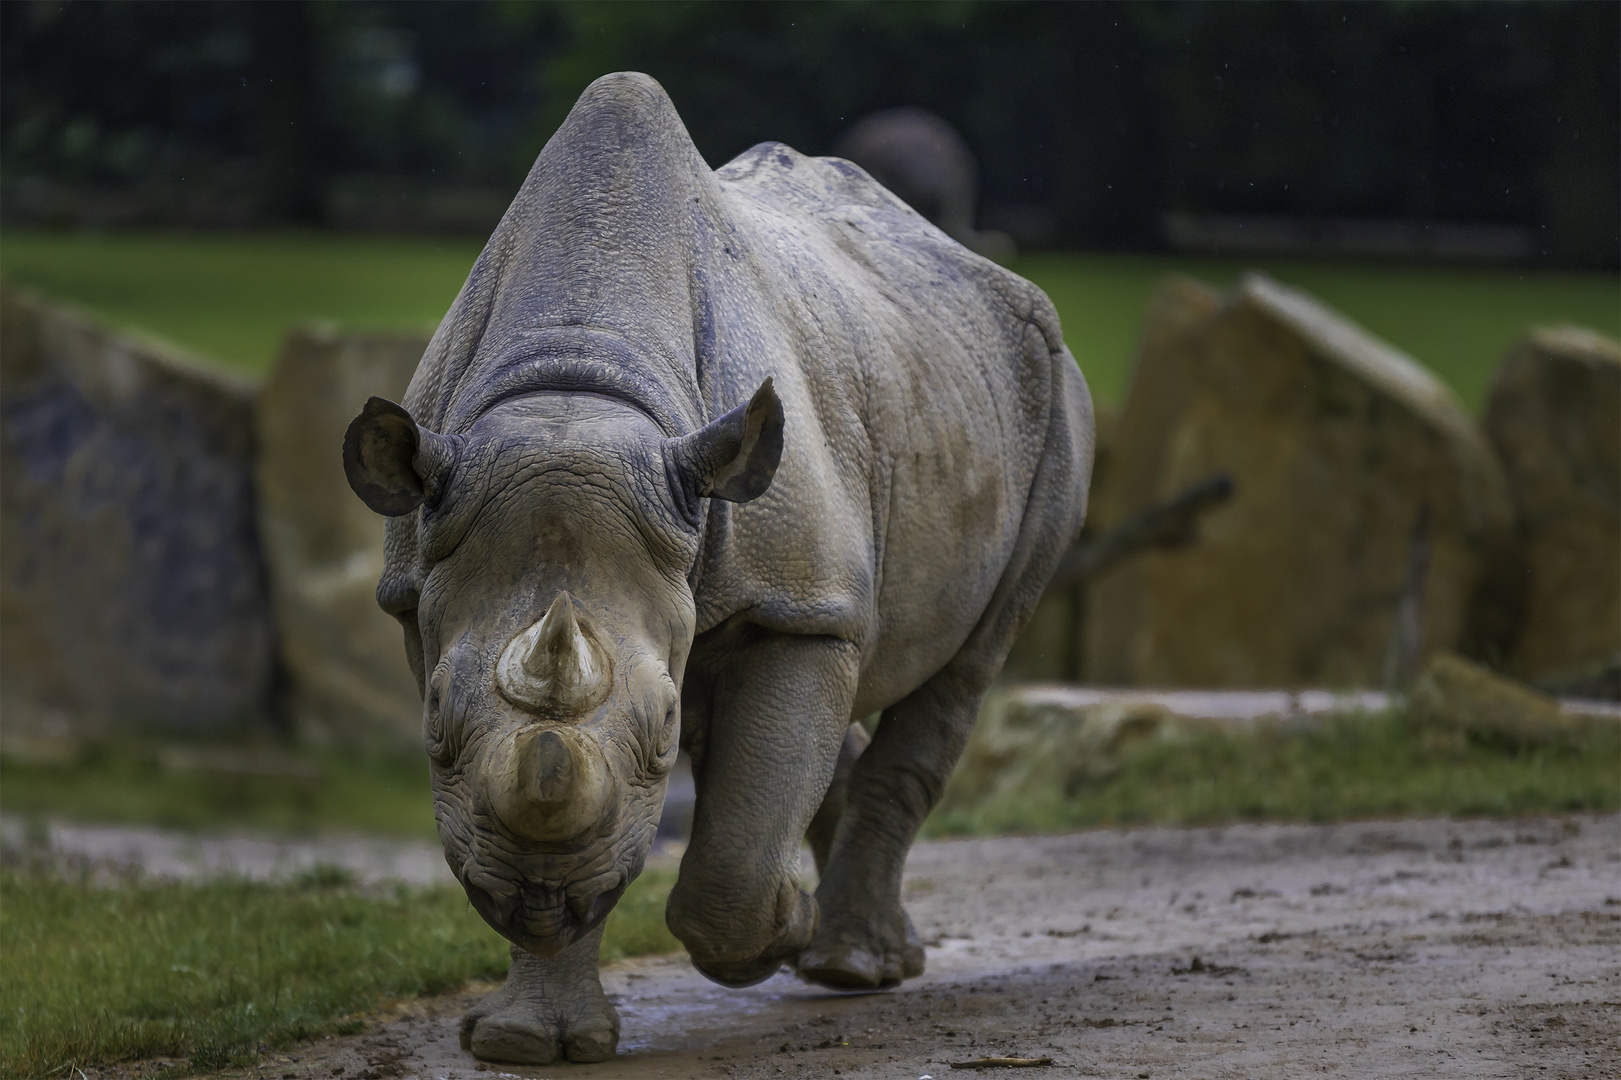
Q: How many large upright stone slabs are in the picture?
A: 4